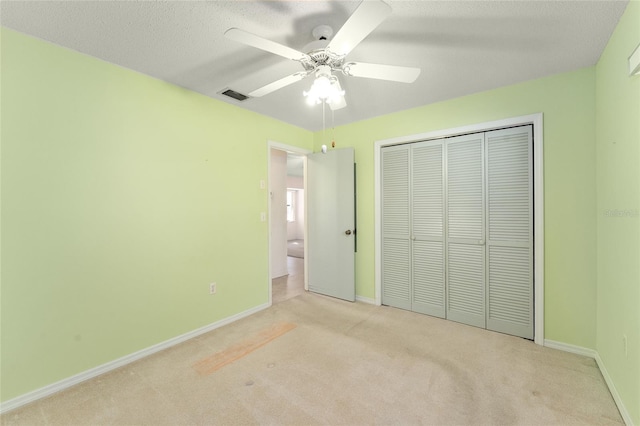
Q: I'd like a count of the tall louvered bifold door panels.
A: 4